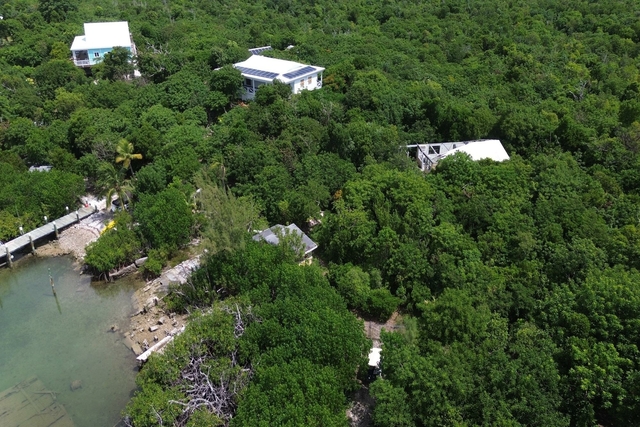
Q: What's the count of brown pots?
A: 0